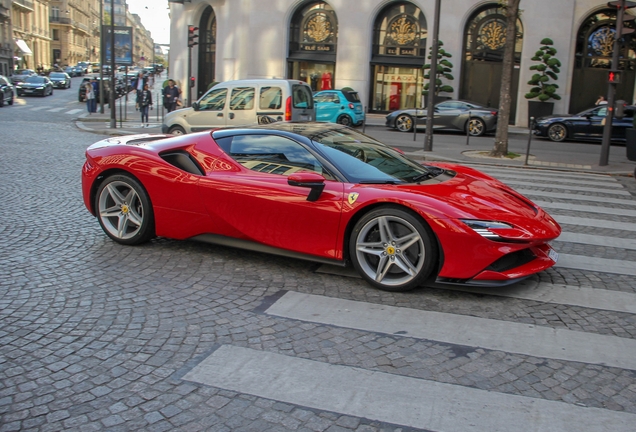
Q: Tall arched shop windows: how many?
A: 5